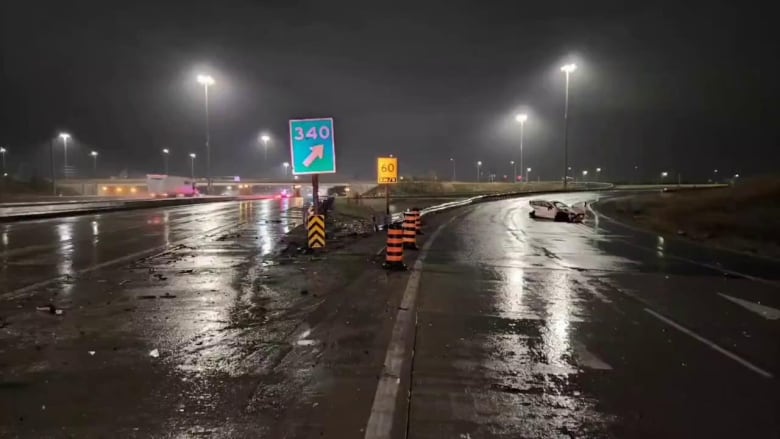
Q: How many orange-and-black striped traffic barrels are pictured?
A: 3